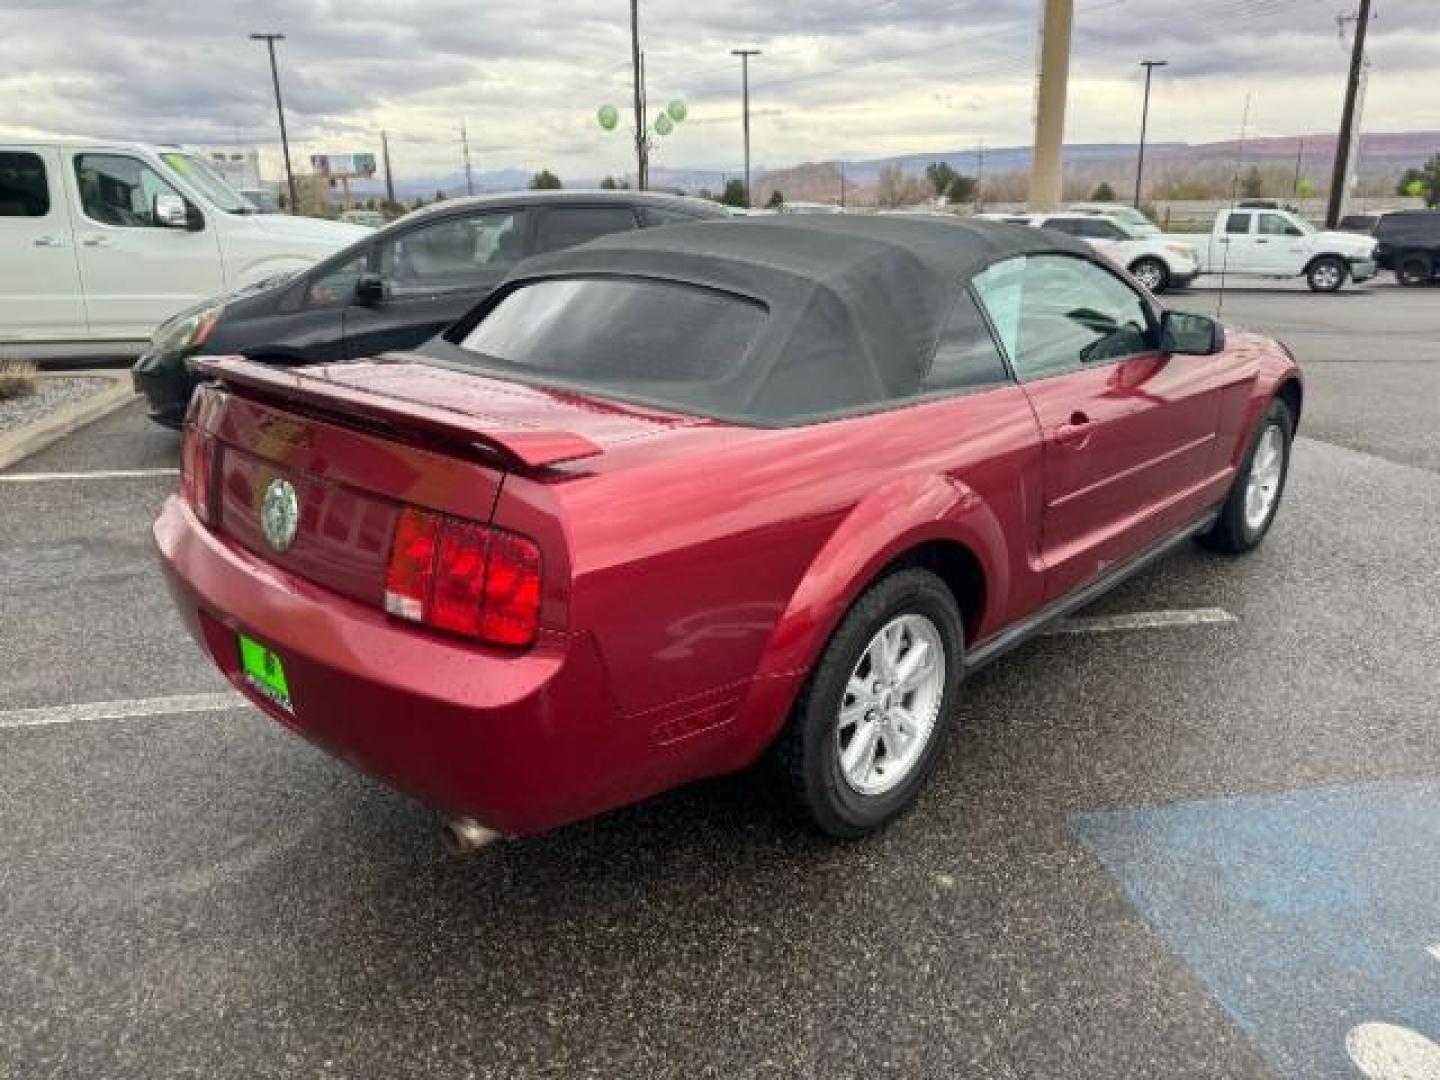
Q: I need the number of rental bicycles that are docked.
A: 0